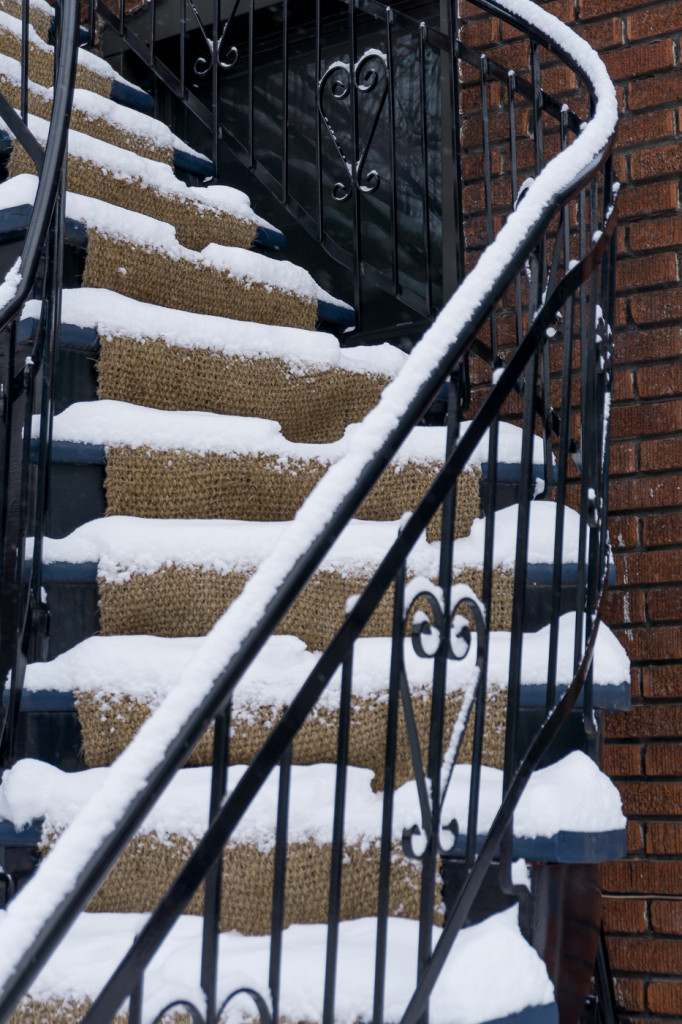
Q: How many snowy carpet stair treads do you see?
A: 11